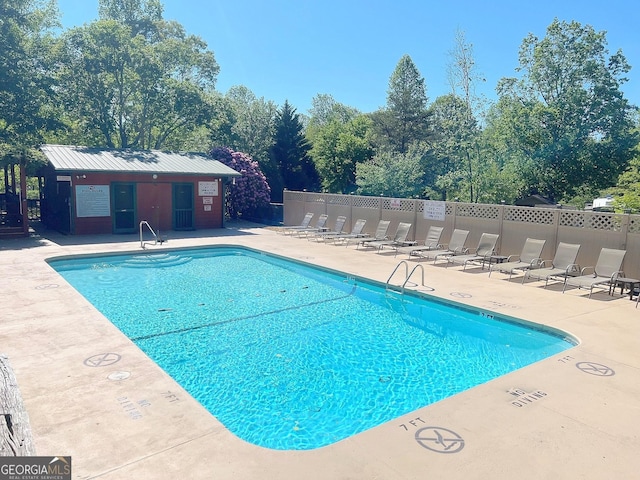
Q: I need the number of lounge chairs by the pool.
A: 12